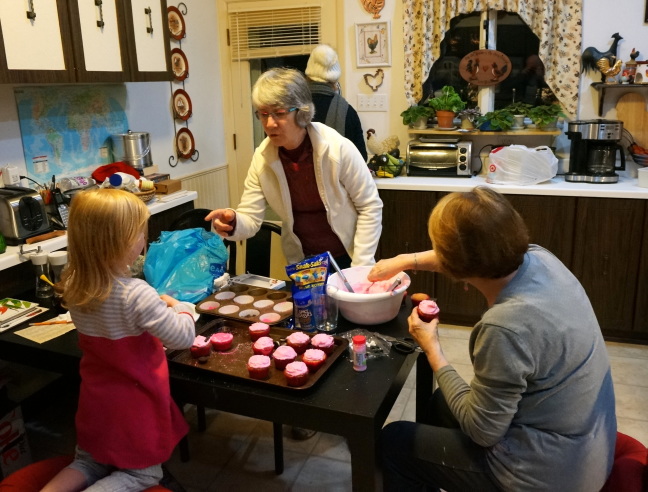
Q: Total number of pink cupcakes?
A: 11